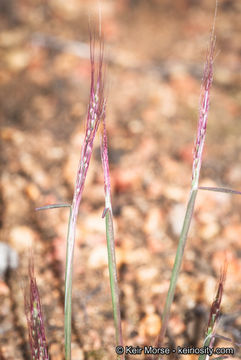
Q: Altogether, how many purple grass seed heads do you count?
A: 5